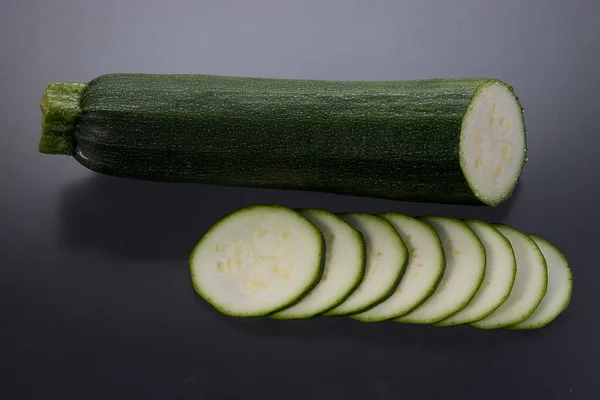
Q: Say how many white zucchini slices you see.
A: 8